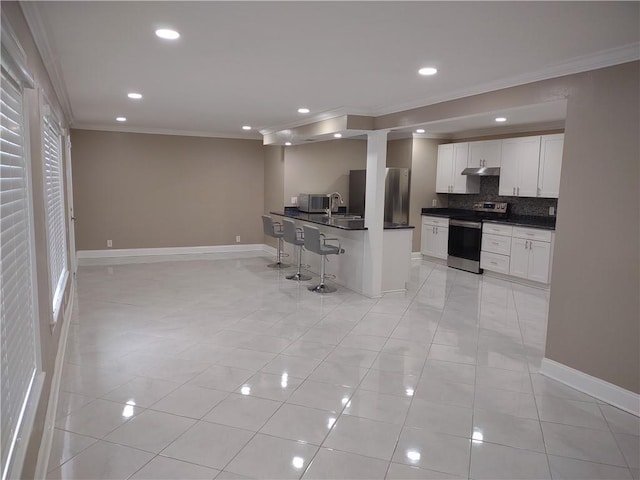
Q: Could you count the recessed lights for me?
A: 10